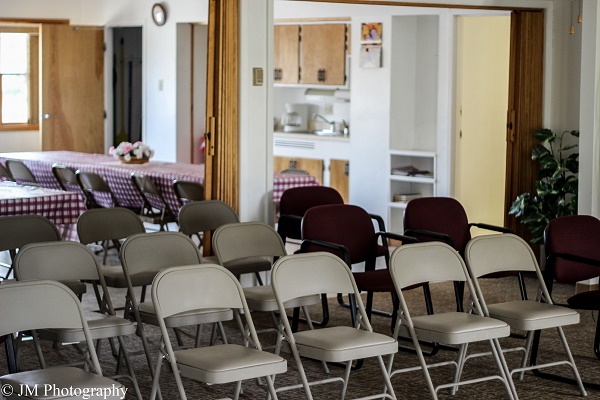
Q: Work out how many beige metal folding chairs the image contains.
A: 11